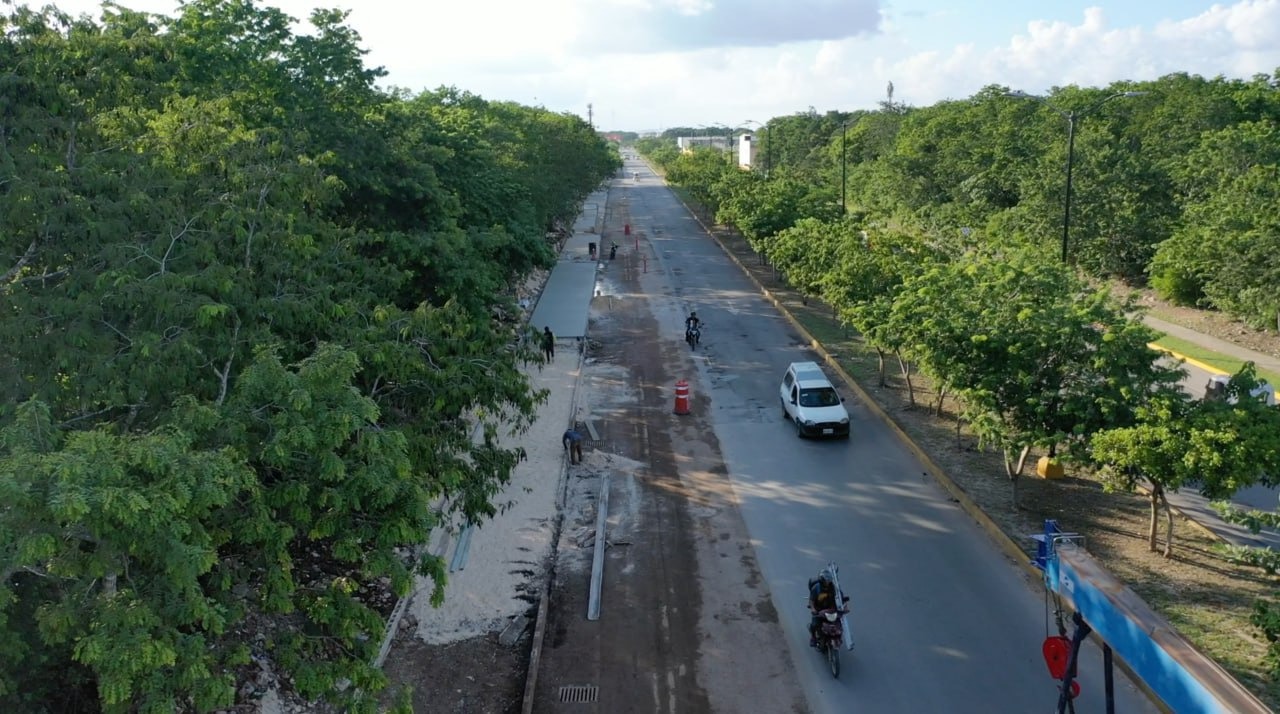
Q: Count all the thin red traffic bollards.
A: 2